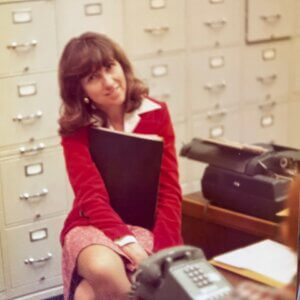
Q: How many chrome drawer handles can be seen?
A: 13